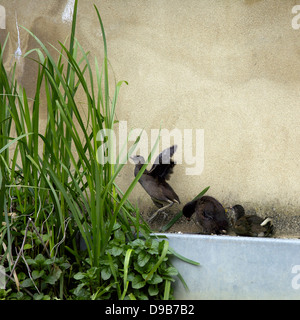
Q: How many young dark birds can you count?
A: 3